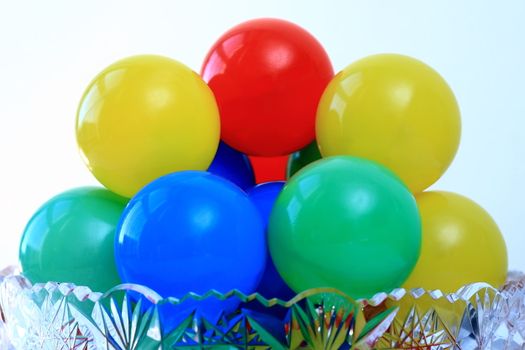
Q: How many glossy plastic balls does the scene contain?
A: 11